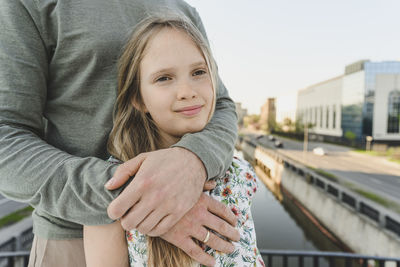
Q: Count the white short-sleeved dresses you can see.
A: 1